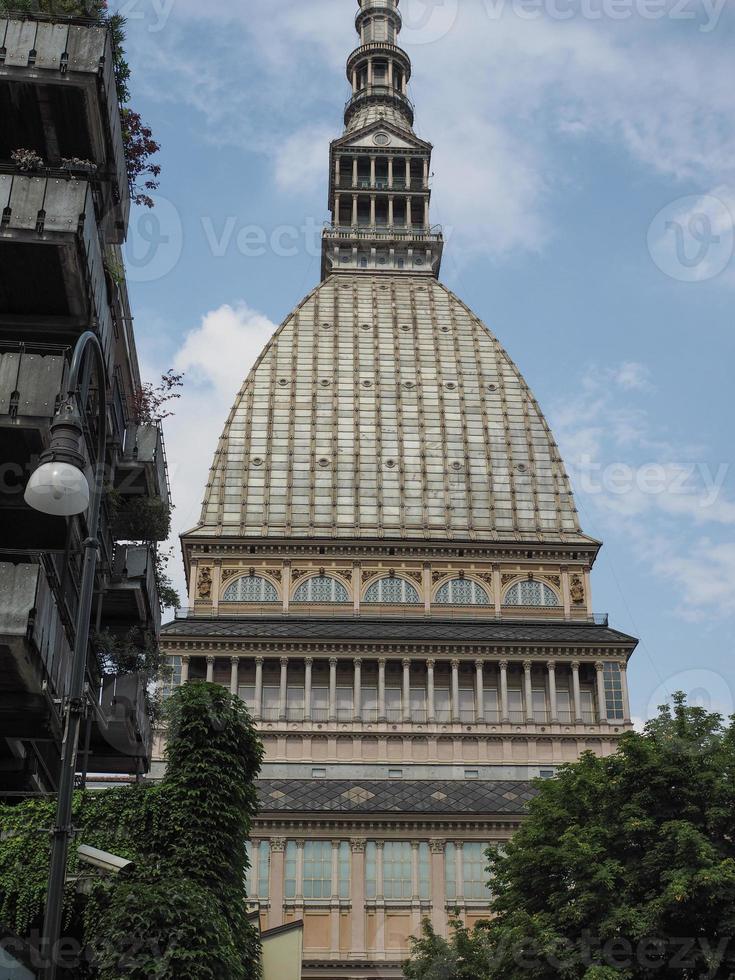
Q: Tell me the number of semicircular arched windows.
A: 5